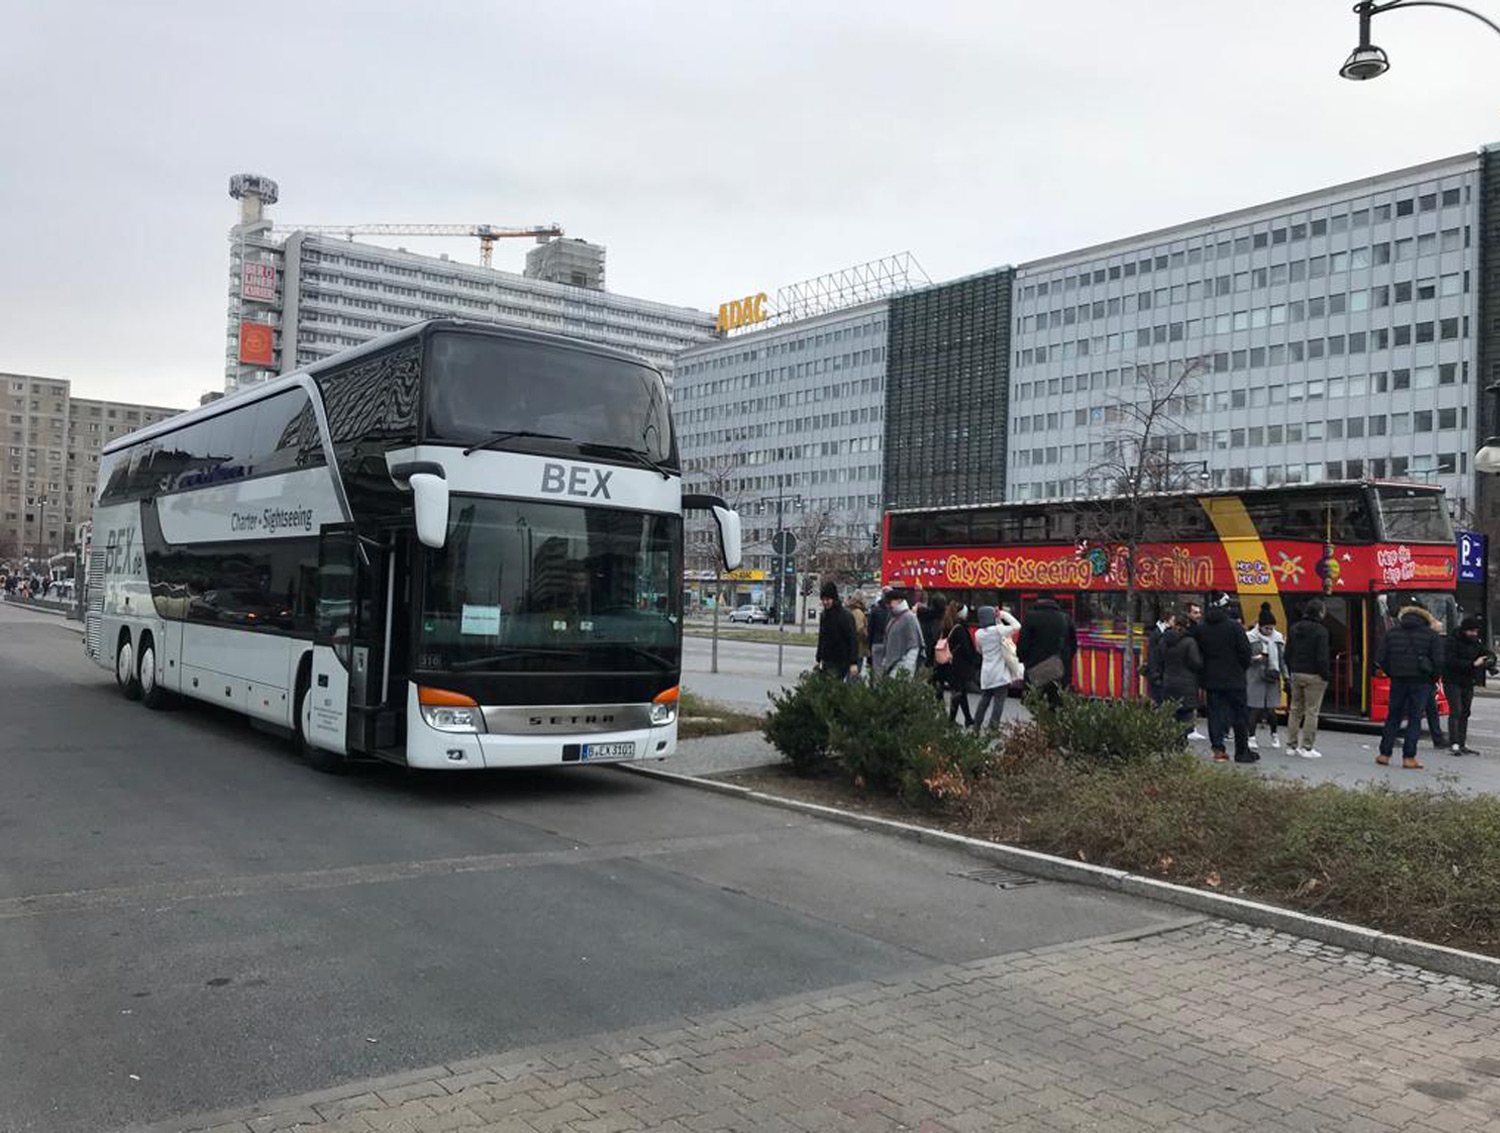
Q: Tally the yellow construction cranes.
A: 1